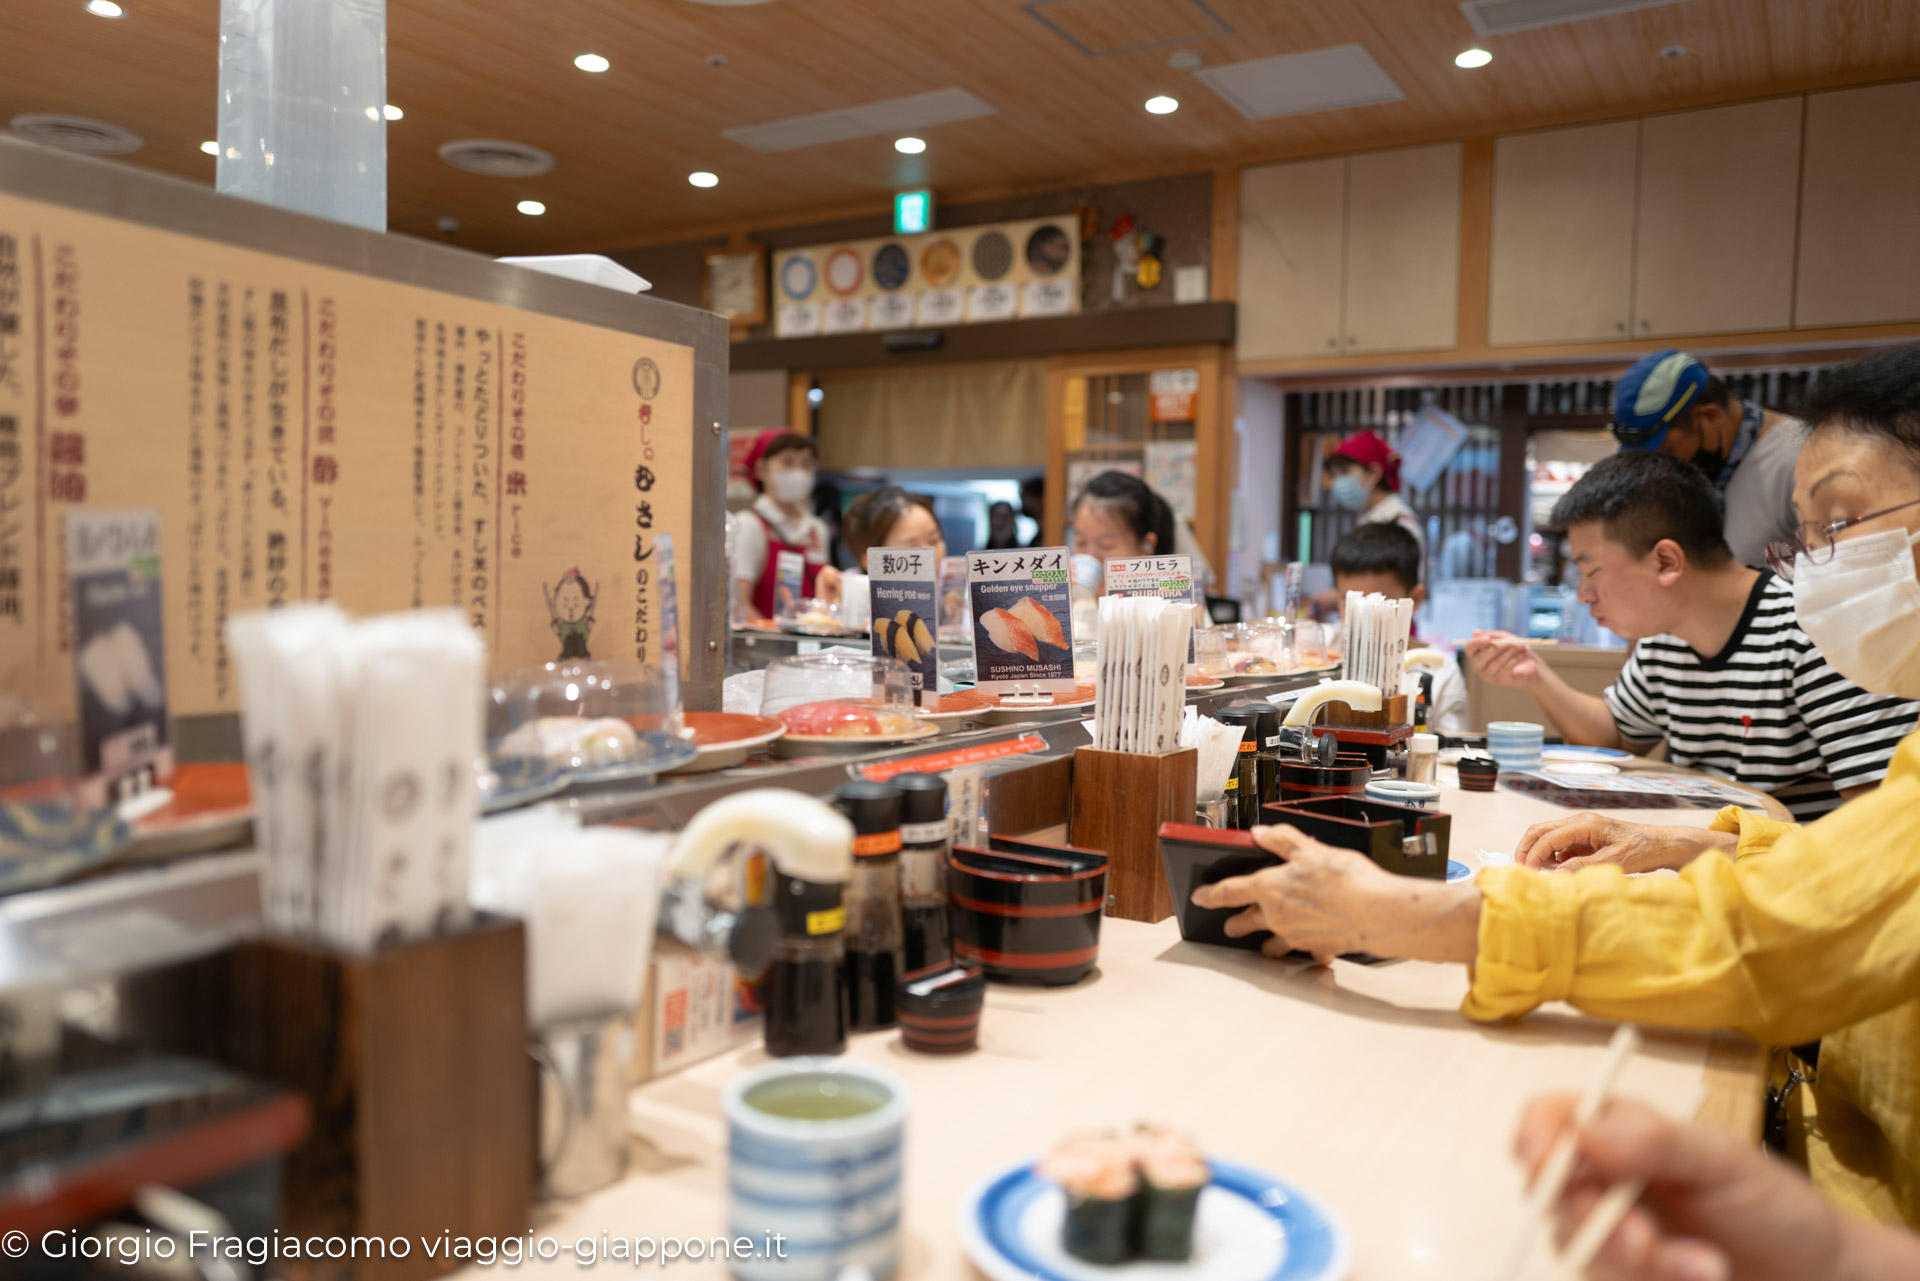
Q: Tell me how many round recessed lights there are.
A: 9